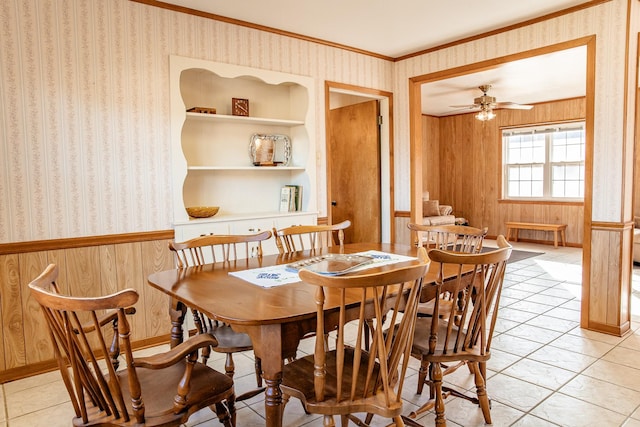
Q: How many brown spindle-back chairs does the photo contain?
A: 6